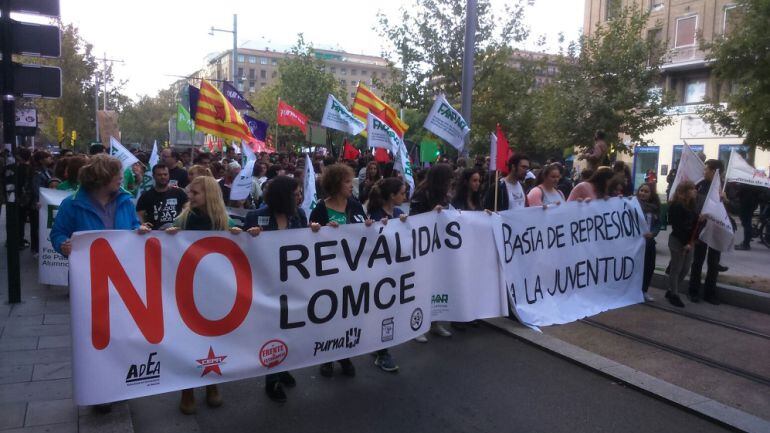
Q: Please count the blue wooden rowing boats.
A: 0